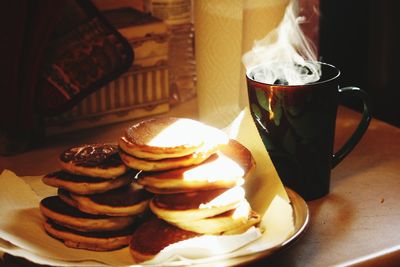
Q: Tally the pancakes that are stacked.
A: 11